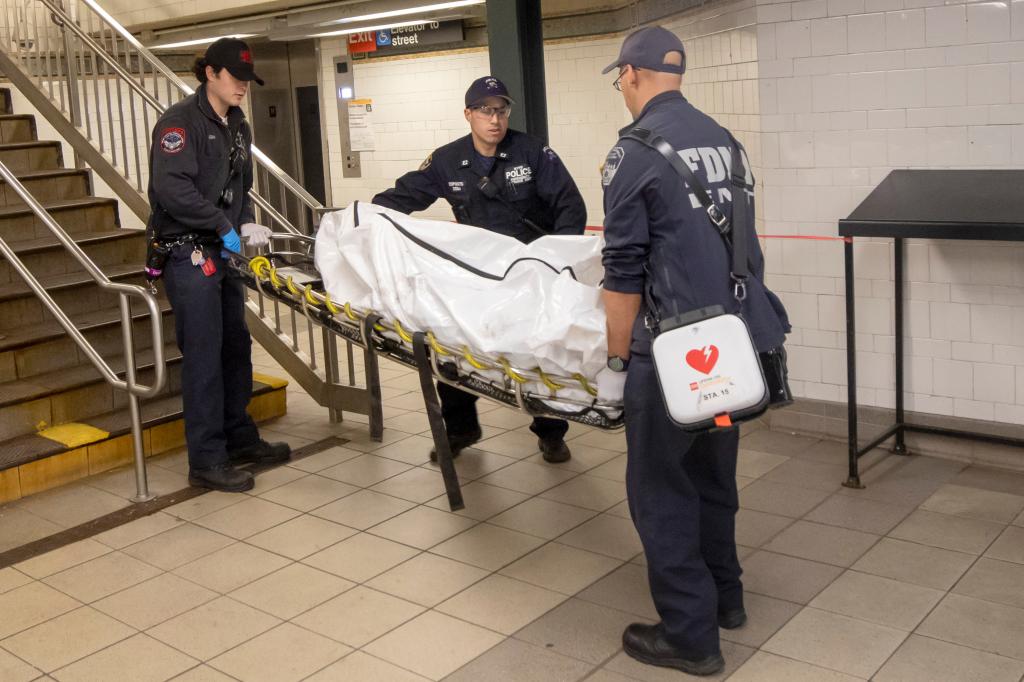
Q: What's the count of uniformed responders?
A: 3